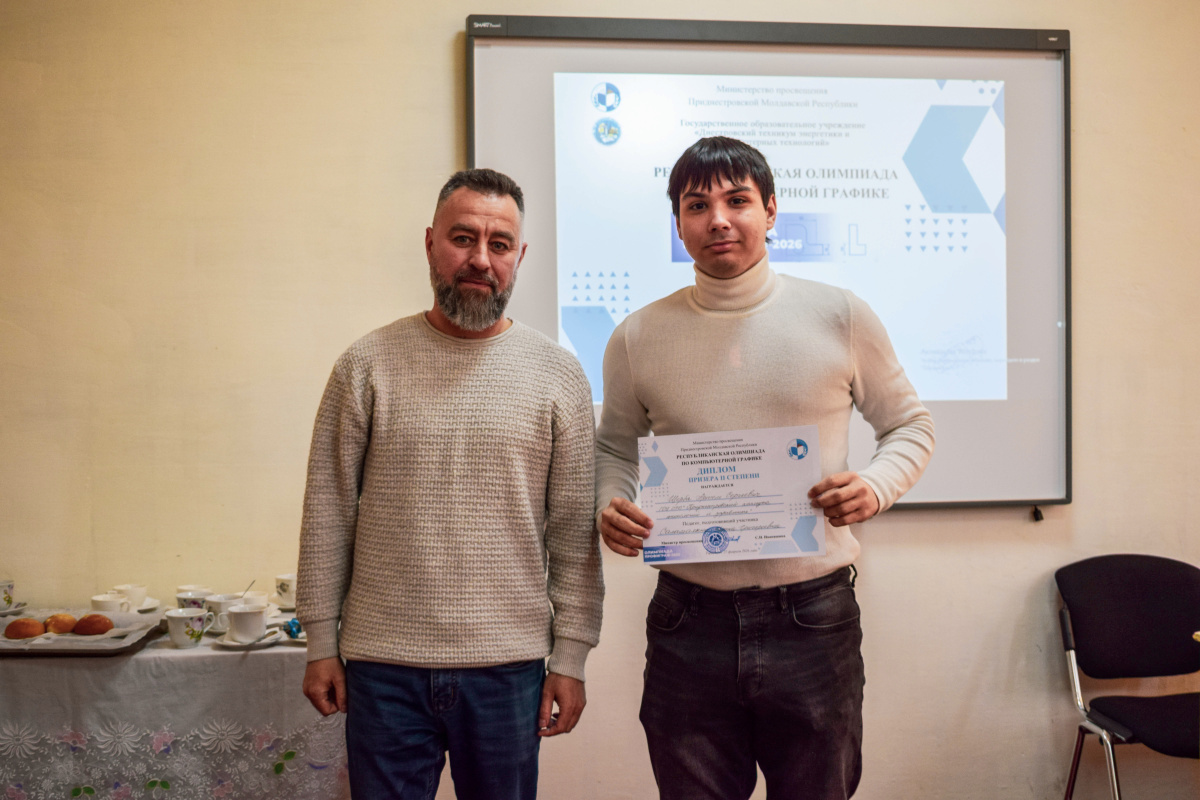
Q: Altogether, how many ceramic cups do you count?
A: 10